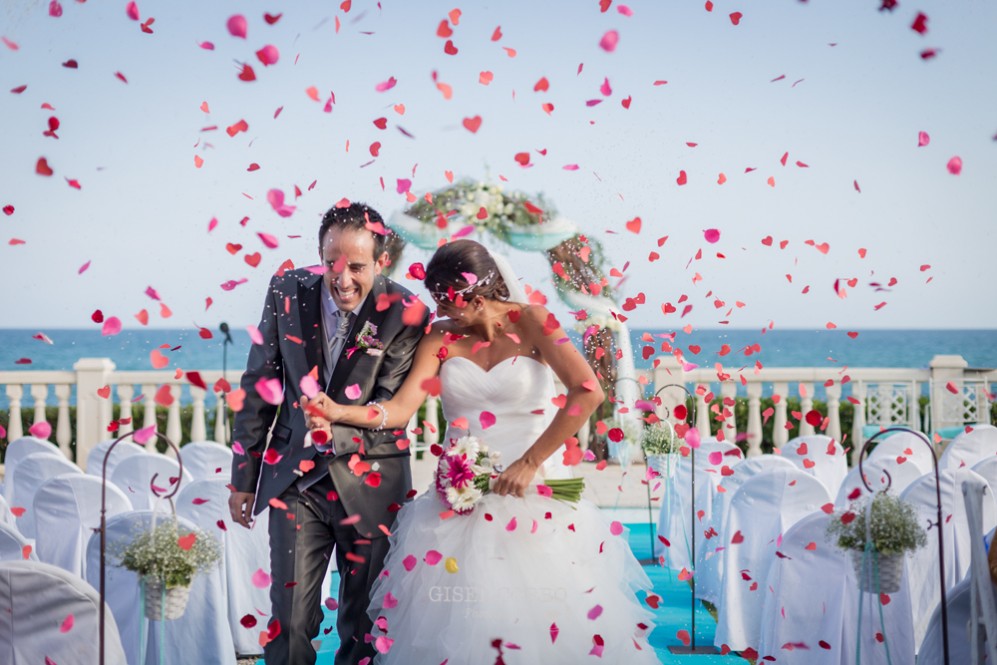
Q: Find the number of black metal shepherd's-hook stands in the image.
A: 4